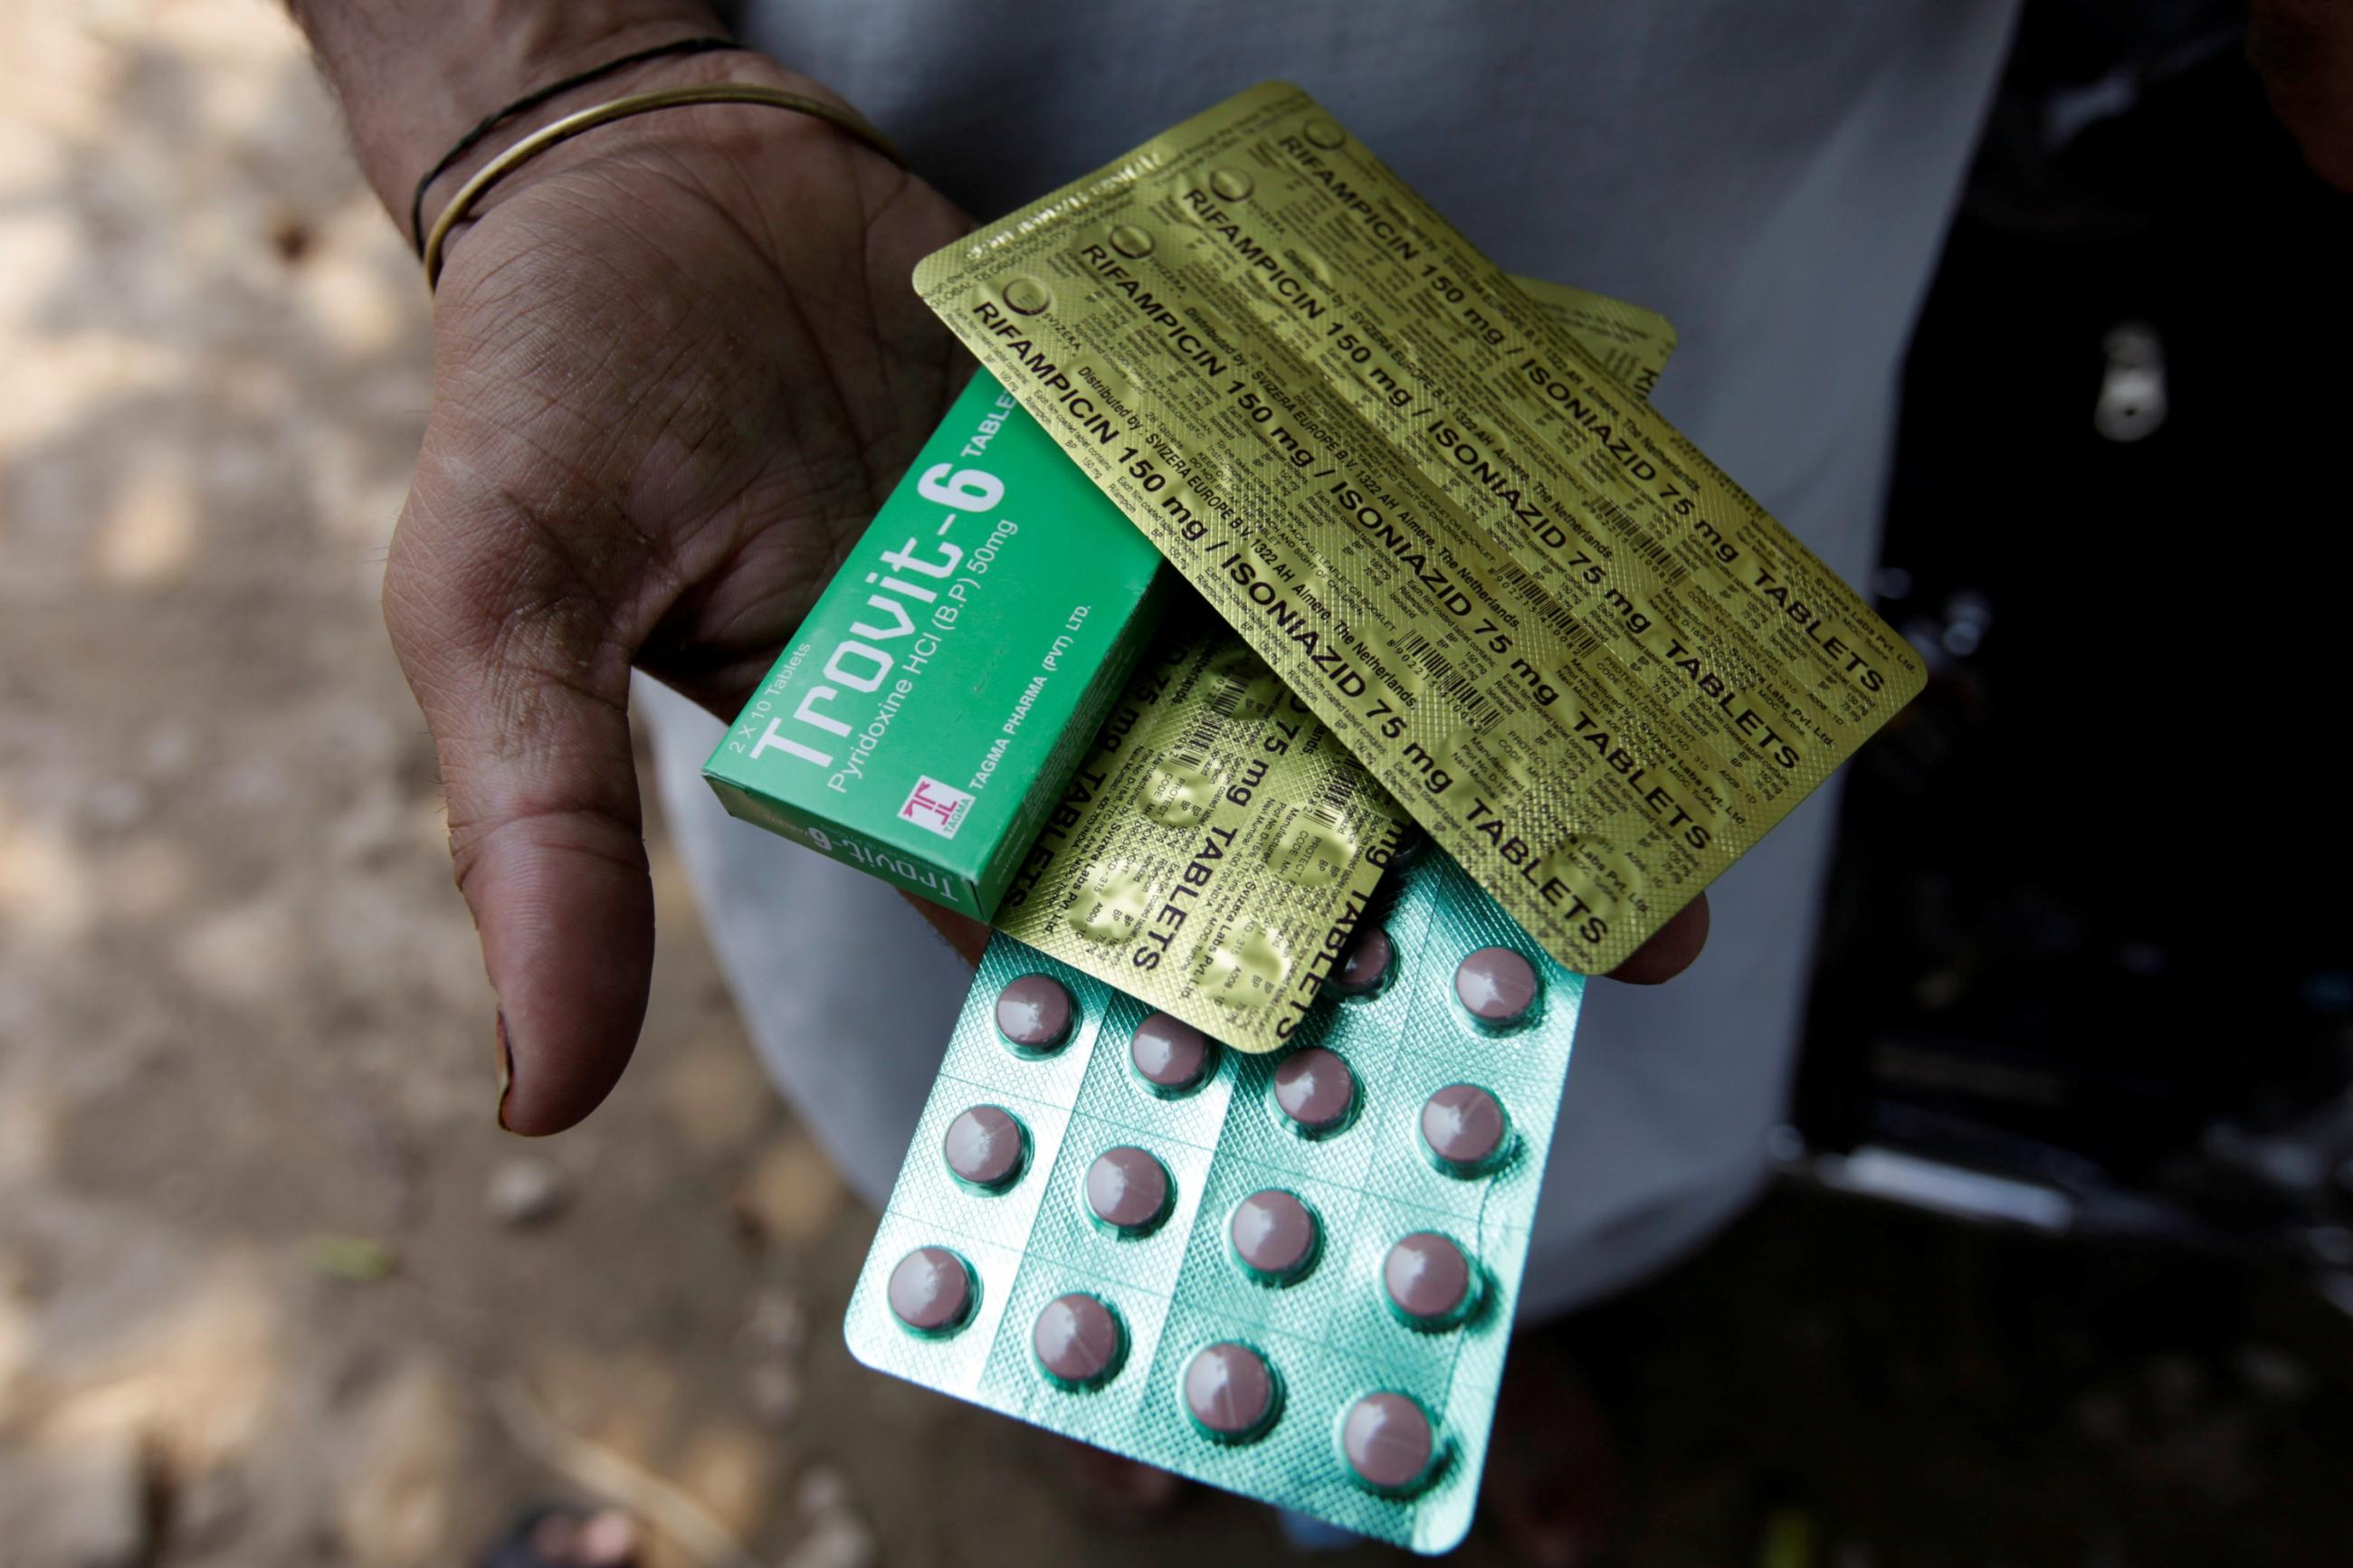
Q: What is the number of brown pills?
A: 14